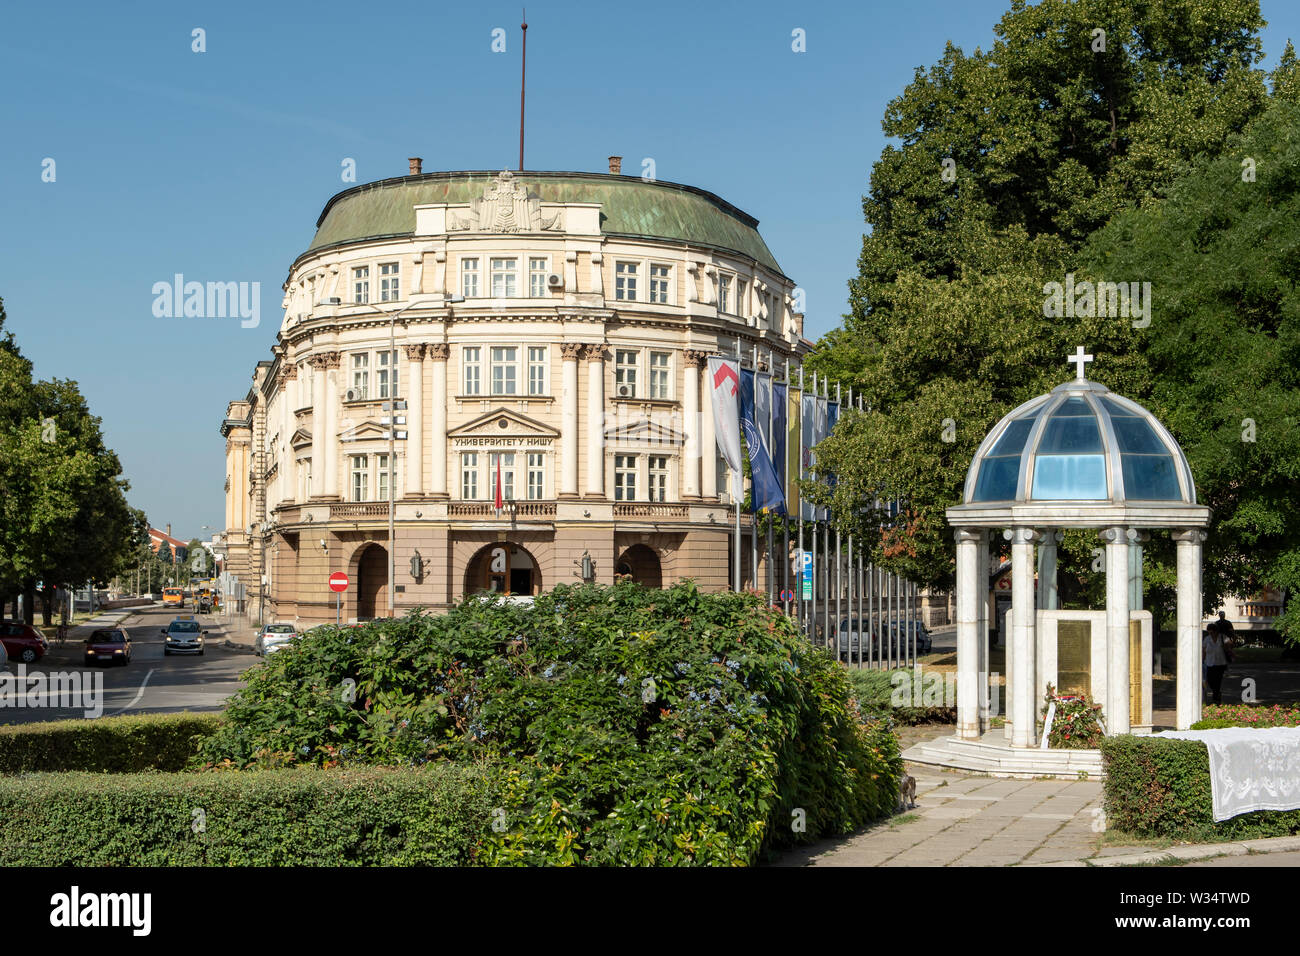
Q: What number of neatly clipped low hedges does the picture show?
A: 3